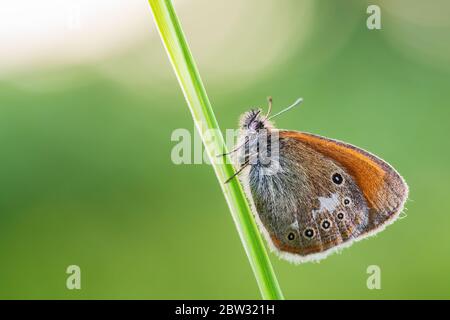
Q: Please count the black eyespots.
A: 6